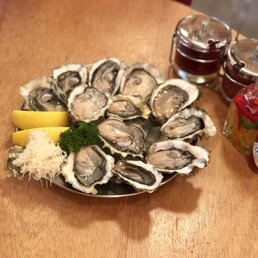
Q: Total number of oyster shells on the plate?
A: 12